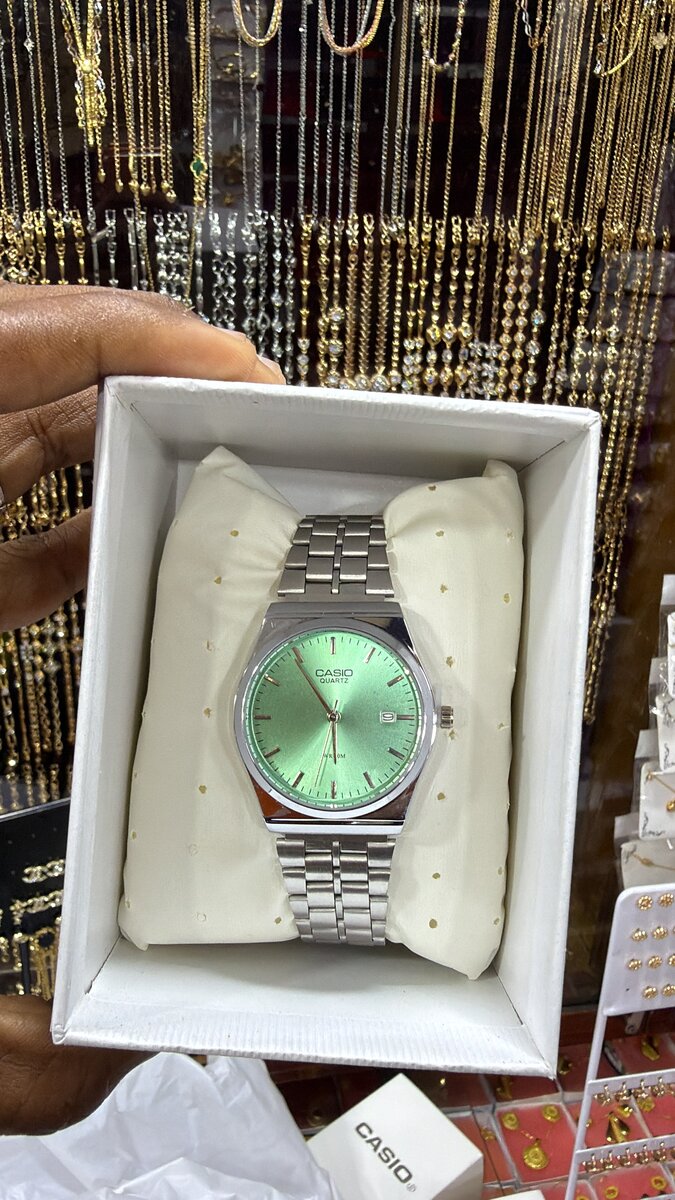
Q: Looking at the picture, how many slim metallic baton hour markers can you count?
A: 12